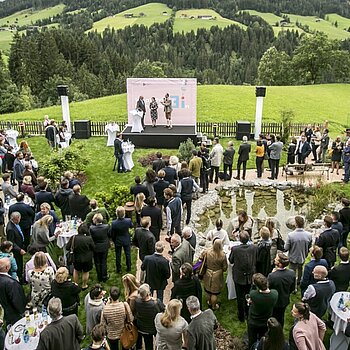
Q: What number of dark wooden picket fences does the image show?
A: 1